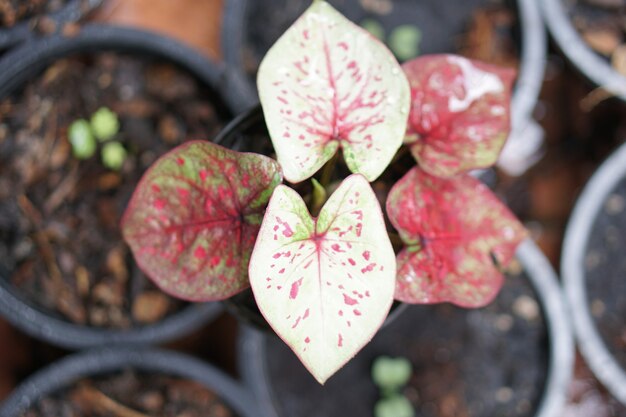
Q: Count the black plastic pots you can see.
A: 8